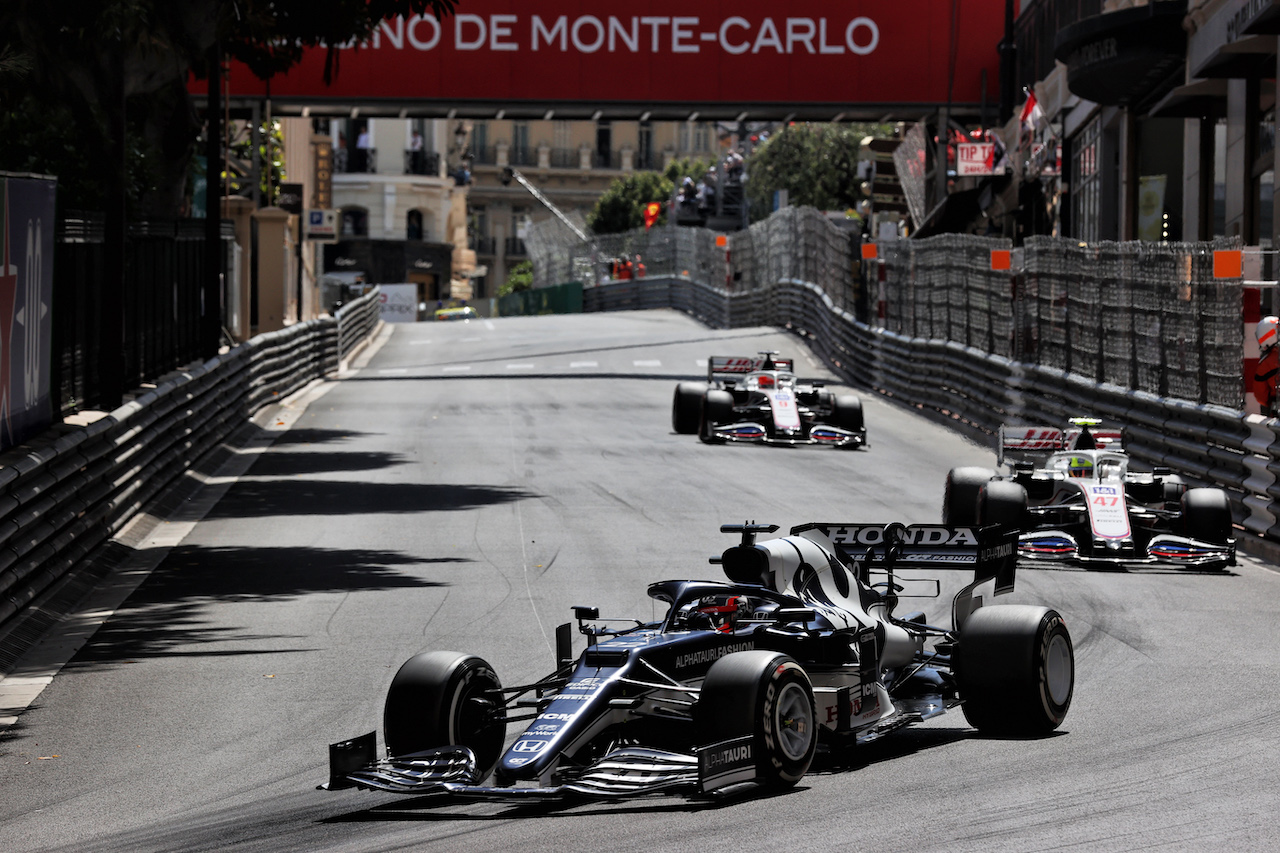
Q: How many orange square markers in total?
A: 4